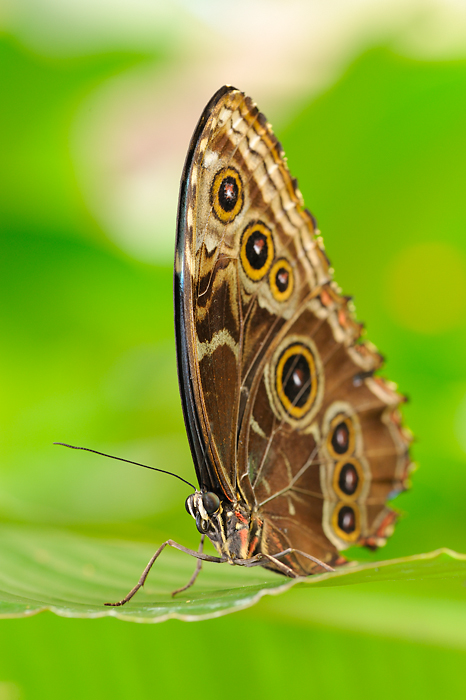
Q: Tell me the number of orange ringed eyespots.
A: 7